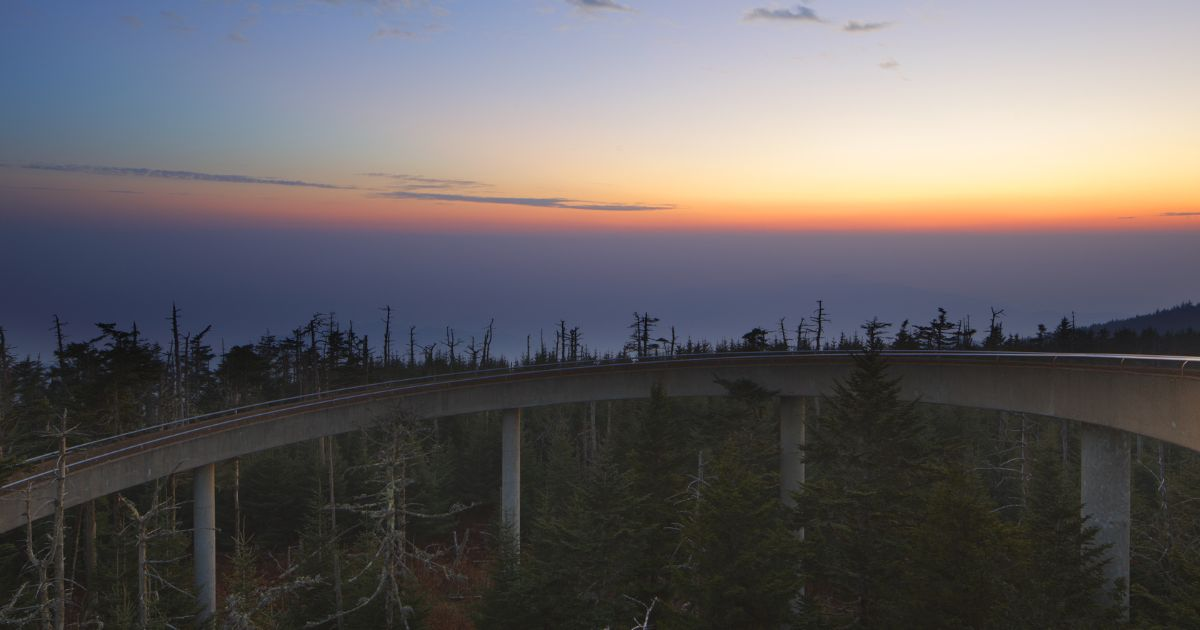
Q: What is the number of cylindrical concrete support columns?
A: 4